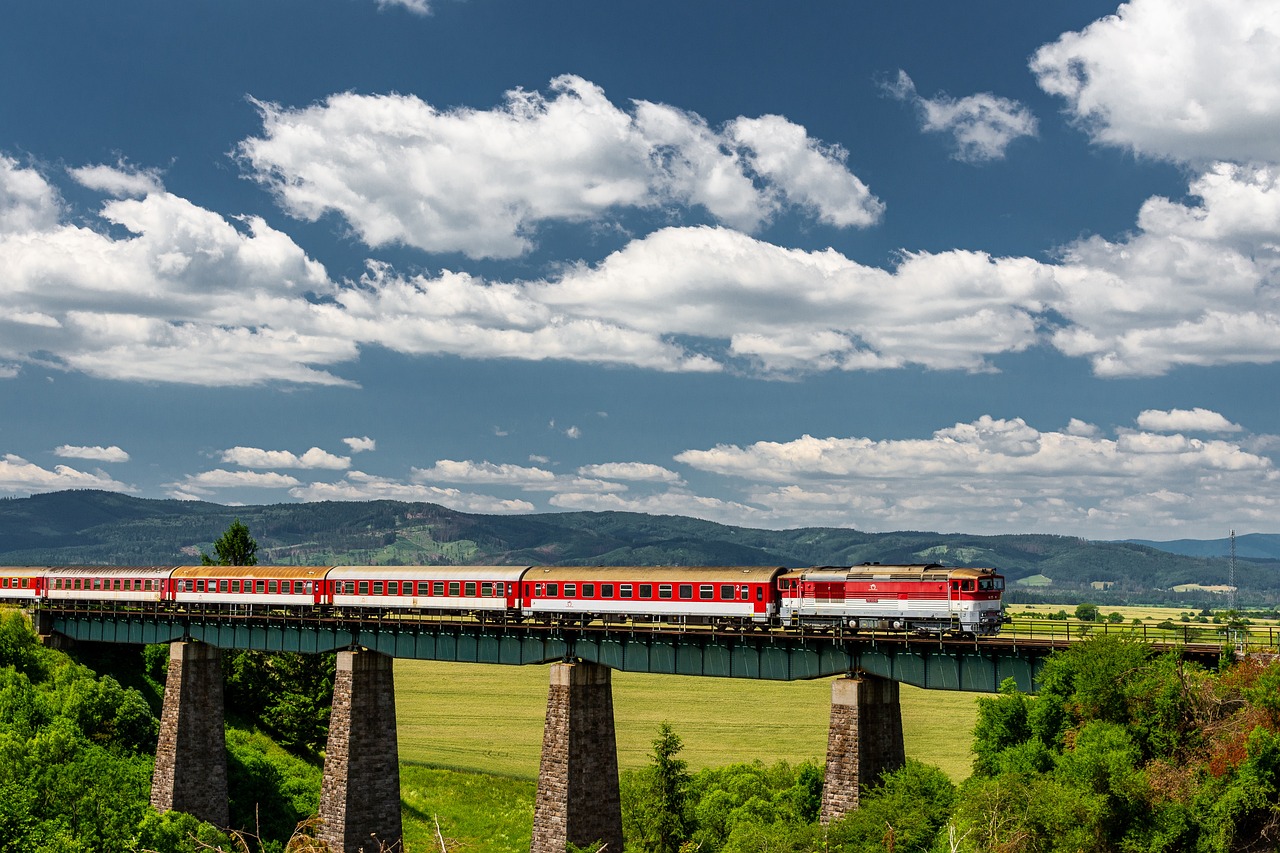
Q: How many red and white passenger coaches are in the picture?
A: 5